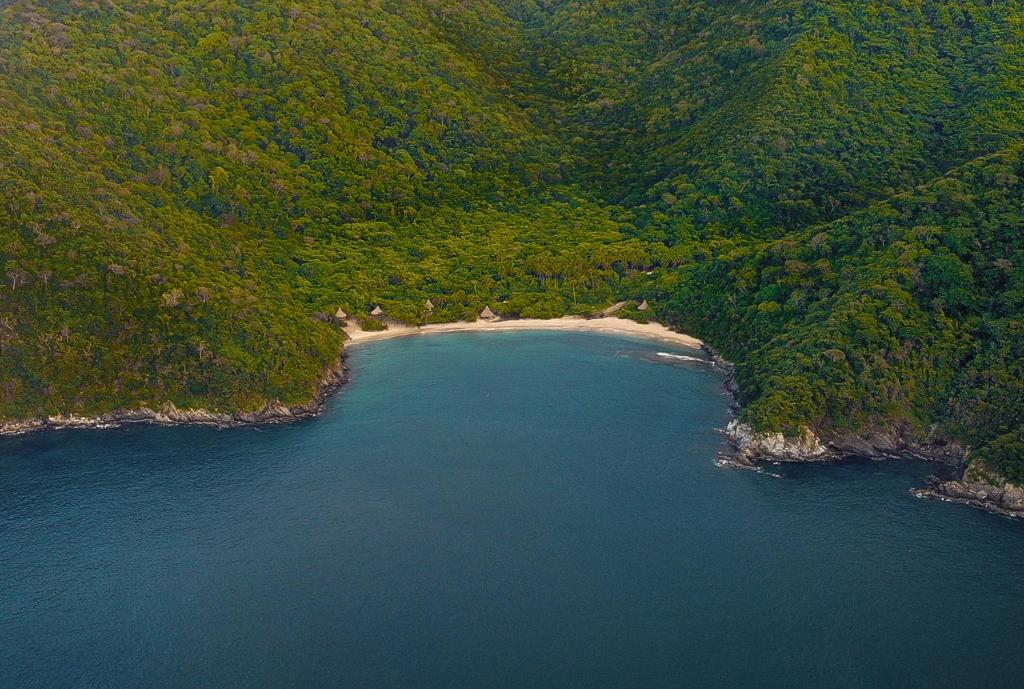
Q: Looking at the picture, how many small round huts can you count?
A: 5